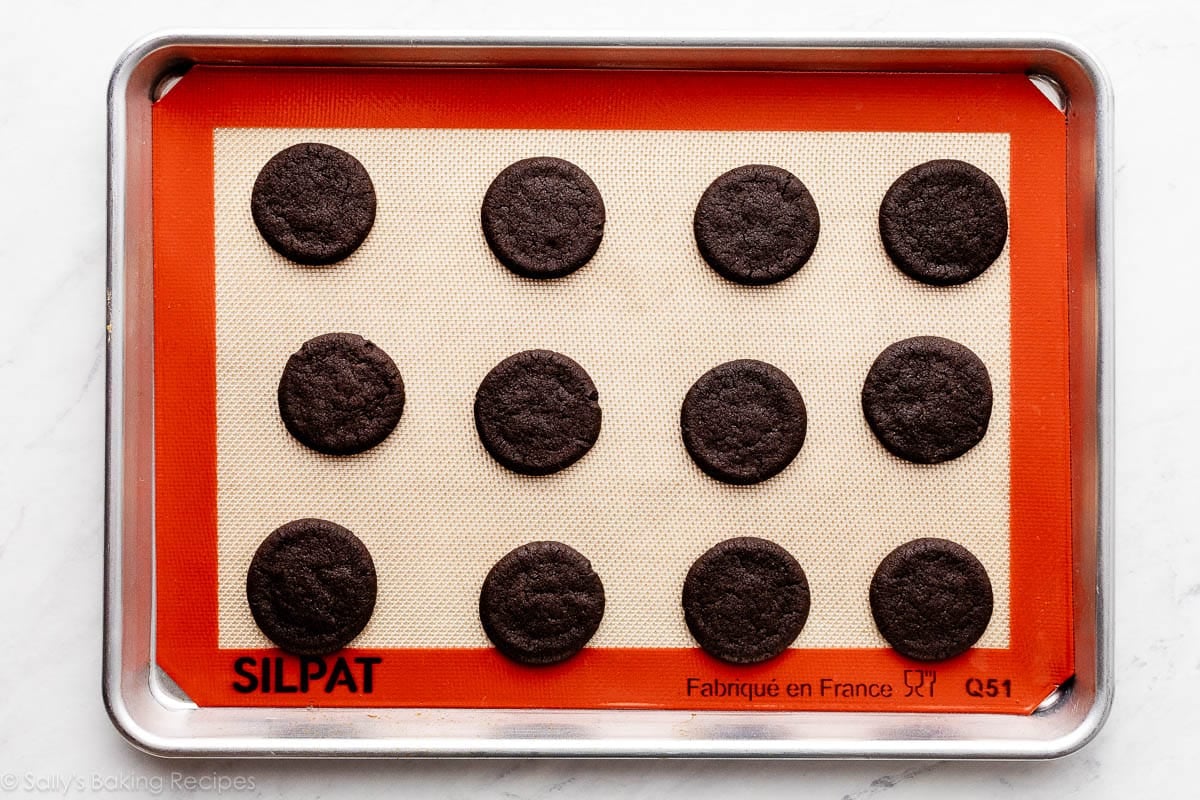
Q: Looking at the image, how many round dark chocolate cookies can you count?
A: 12